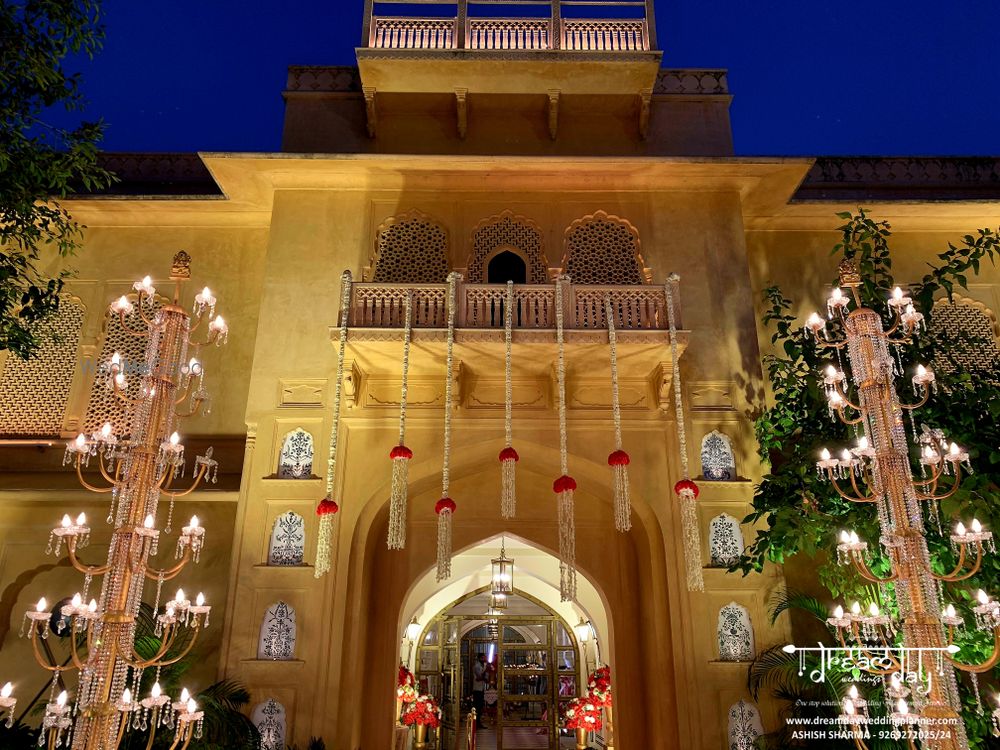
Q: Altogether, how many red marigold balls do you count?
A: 7